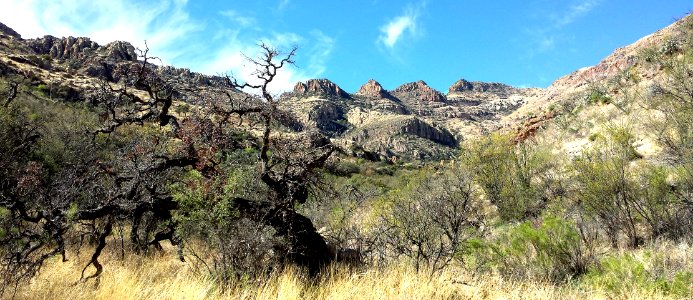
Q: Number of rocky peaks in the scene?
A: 4